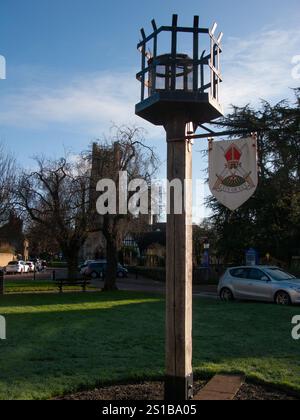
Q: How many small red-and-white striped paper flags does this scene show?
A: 0